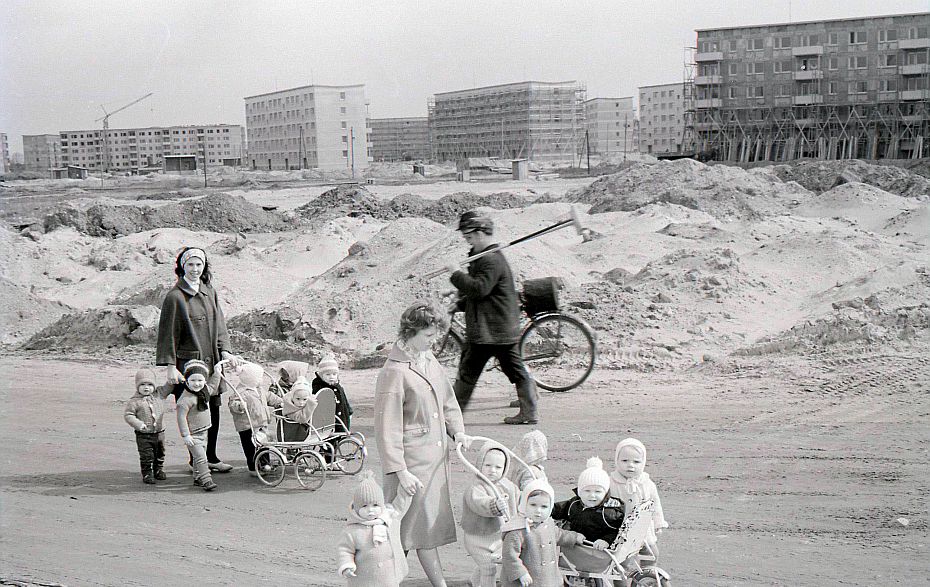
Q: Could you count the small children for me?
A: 12